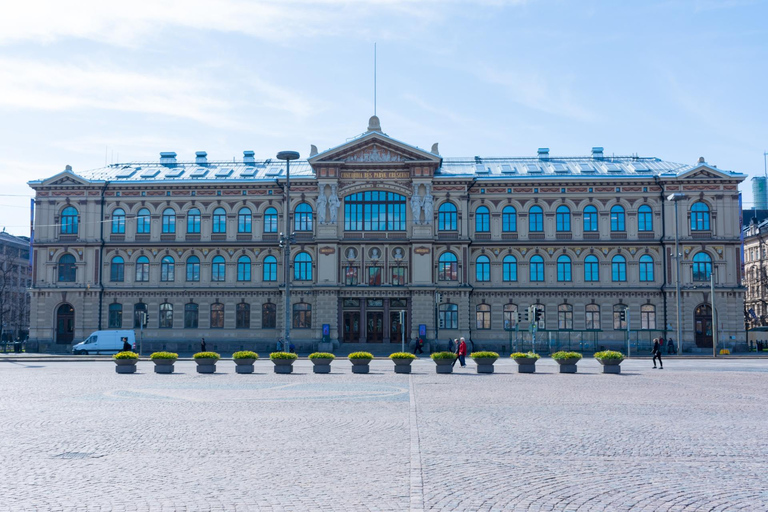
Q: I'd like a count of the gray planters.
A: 13